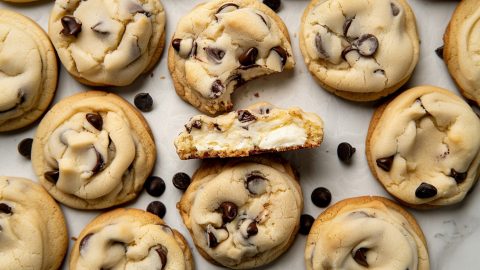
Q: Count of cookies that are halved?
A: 1